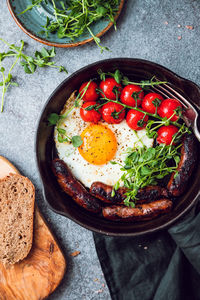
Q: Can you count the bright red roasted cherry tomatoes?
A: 9